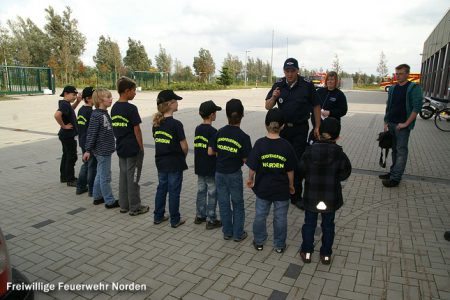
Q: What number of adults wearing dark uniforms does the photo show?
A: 2